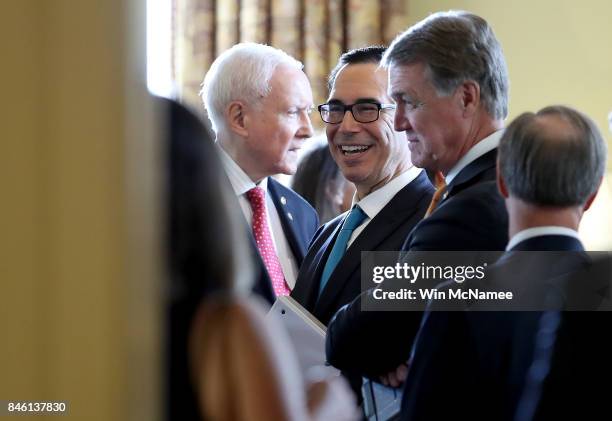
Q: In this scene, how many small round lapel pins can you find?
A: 2